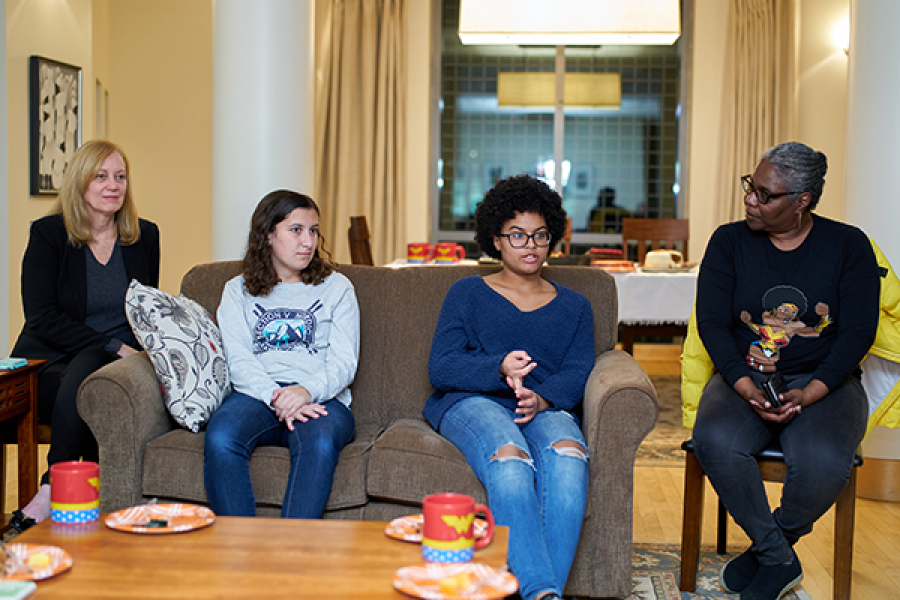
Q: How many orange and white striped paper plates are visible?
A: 4